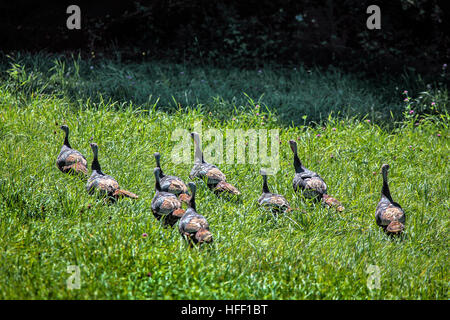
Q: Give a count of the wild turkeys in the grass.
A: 9